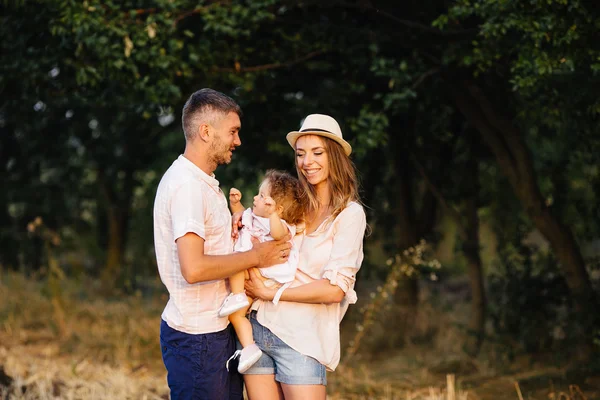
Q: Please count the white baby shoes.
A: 2